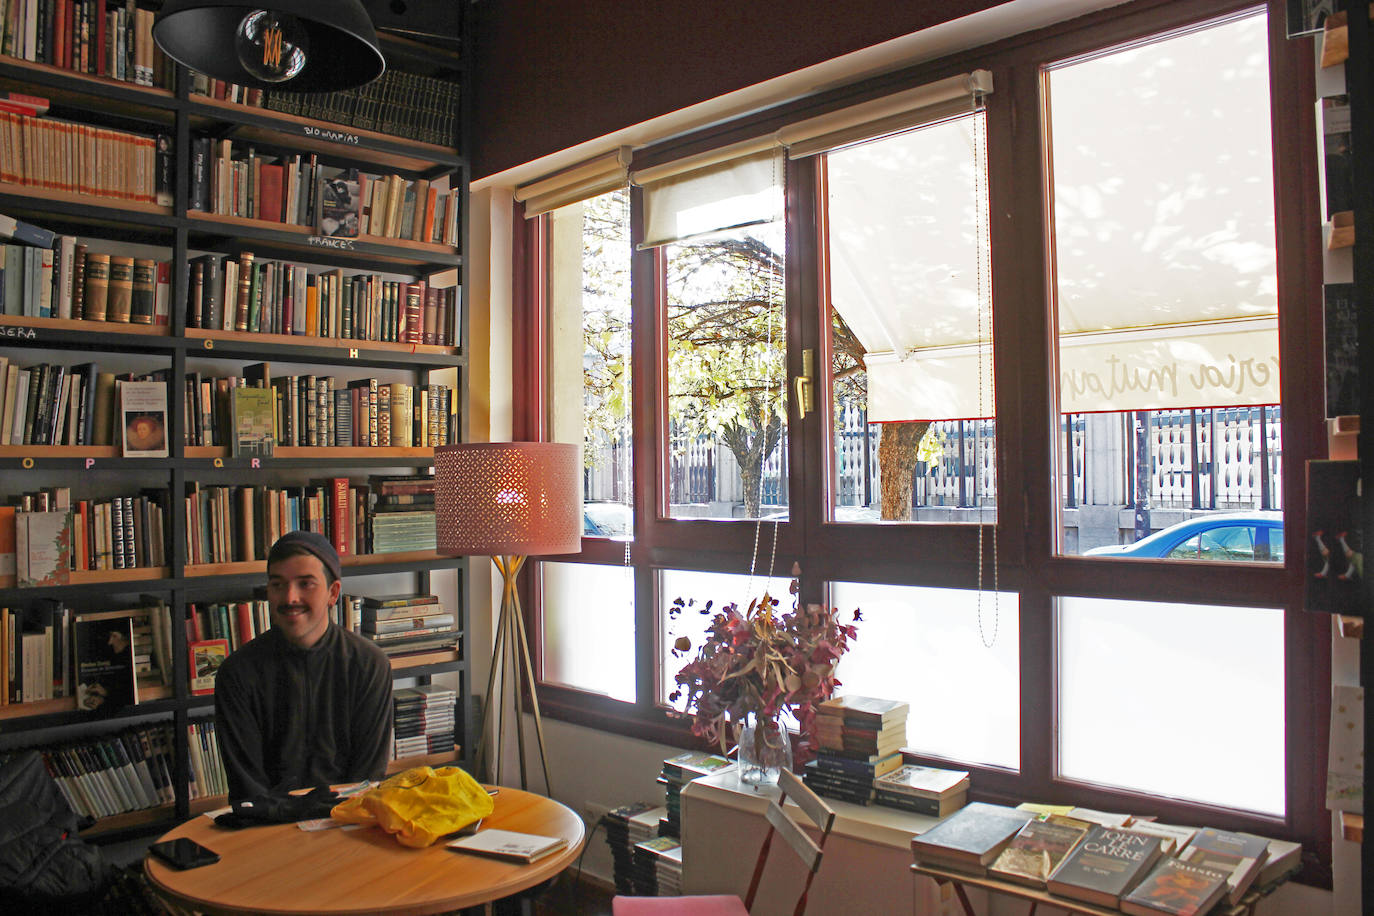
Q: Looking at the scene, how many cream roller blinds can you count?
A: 3